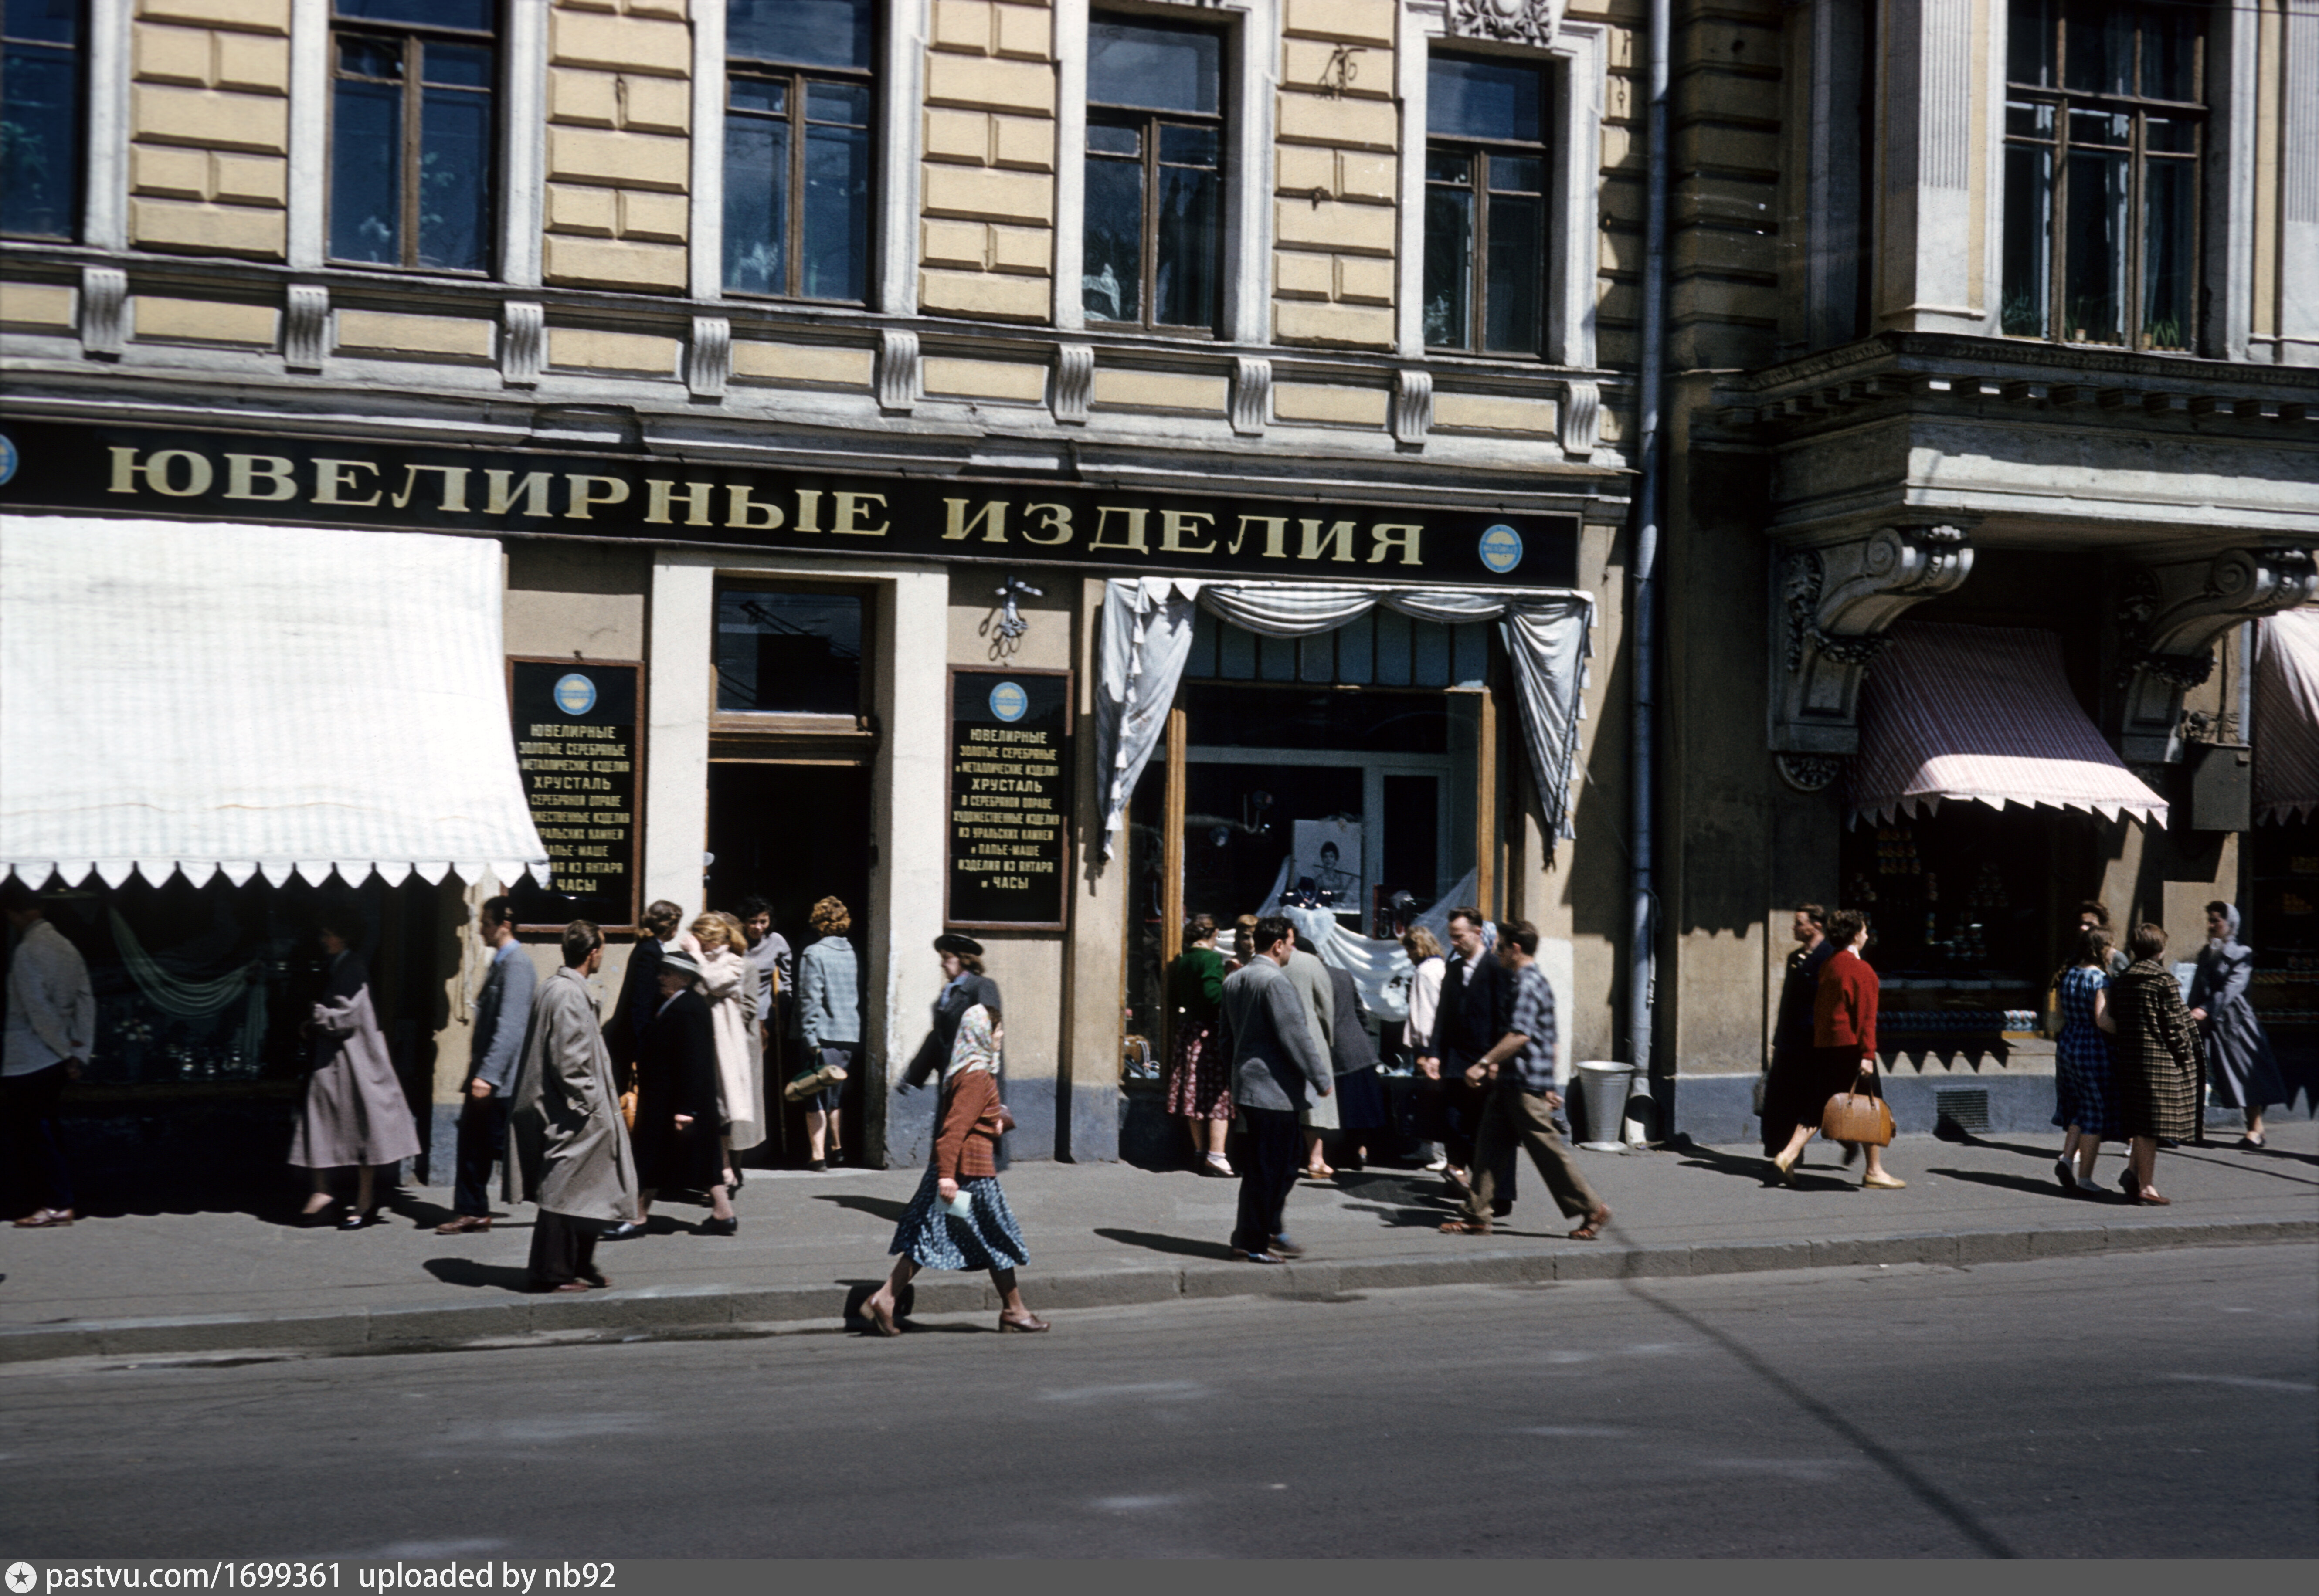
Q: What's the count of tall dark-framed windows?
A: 6